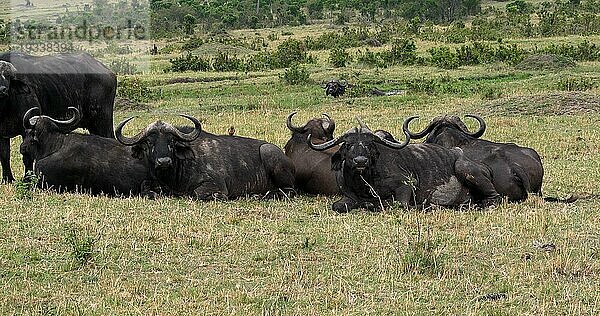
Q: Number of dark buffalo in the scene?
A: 7